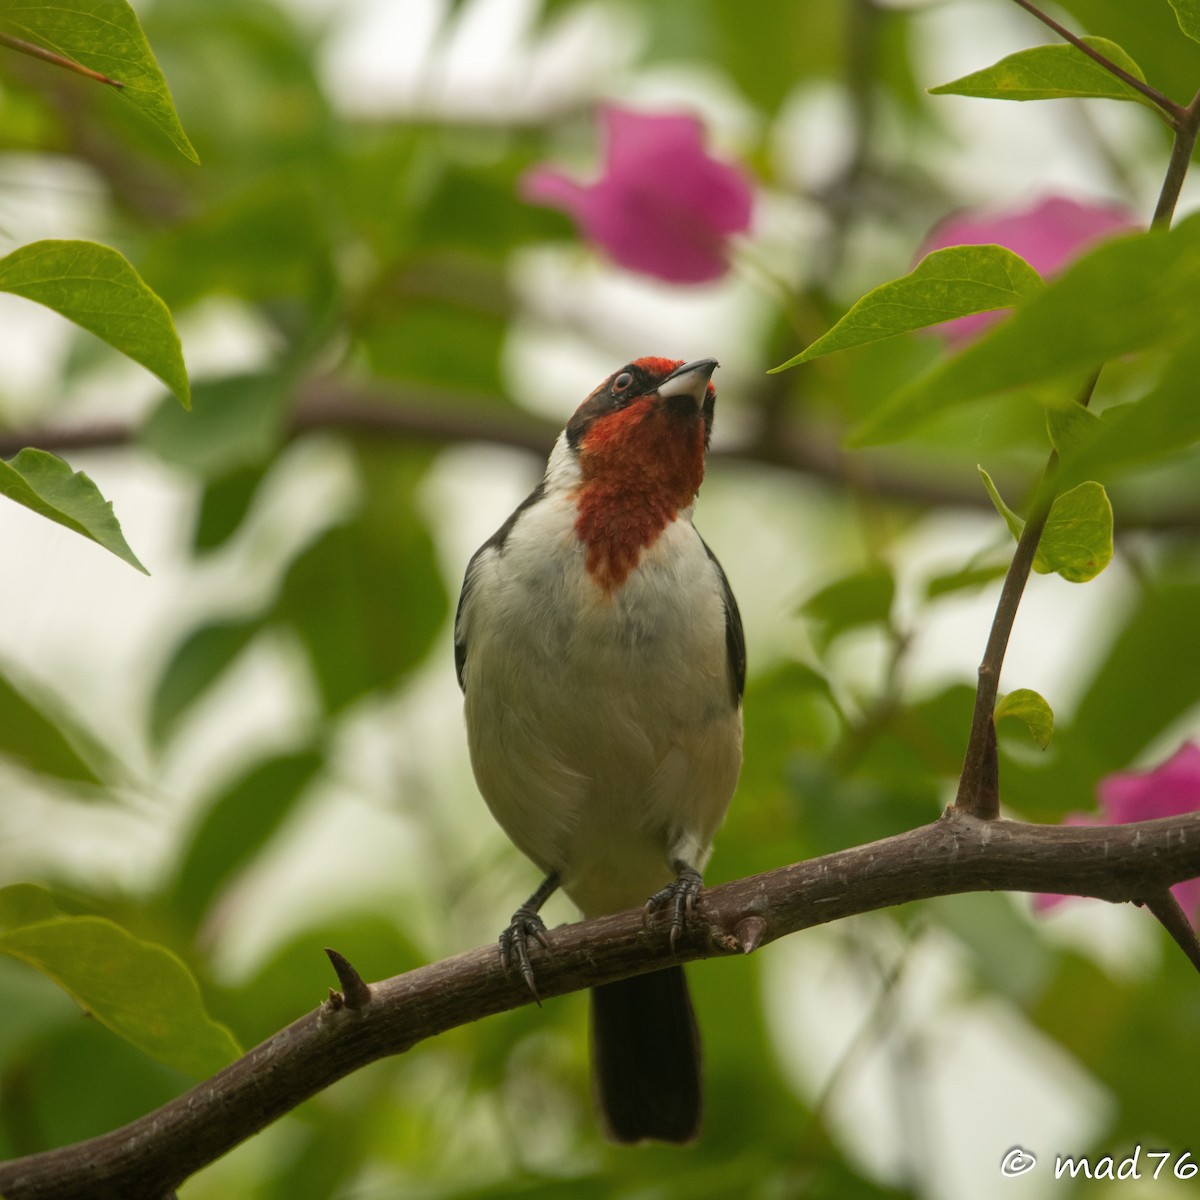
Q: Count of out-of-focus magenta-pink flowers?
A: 3